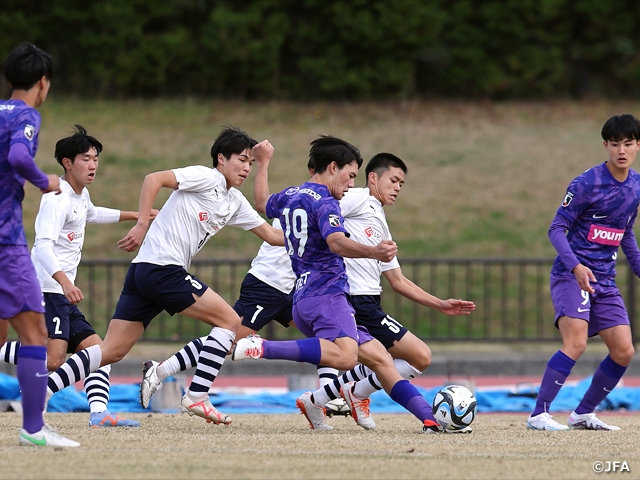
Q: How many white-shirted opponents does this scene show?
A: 4